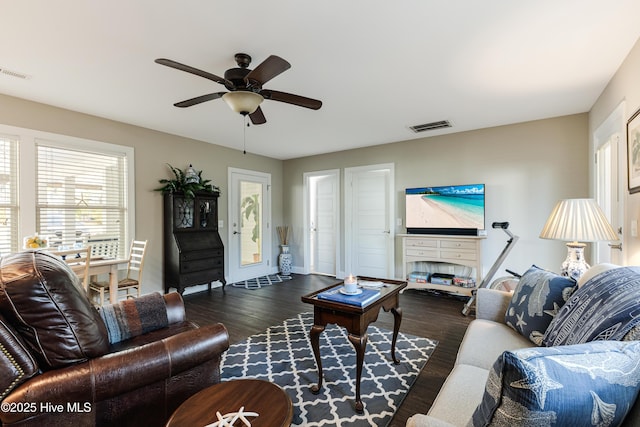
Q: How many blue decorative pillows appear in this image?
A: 3